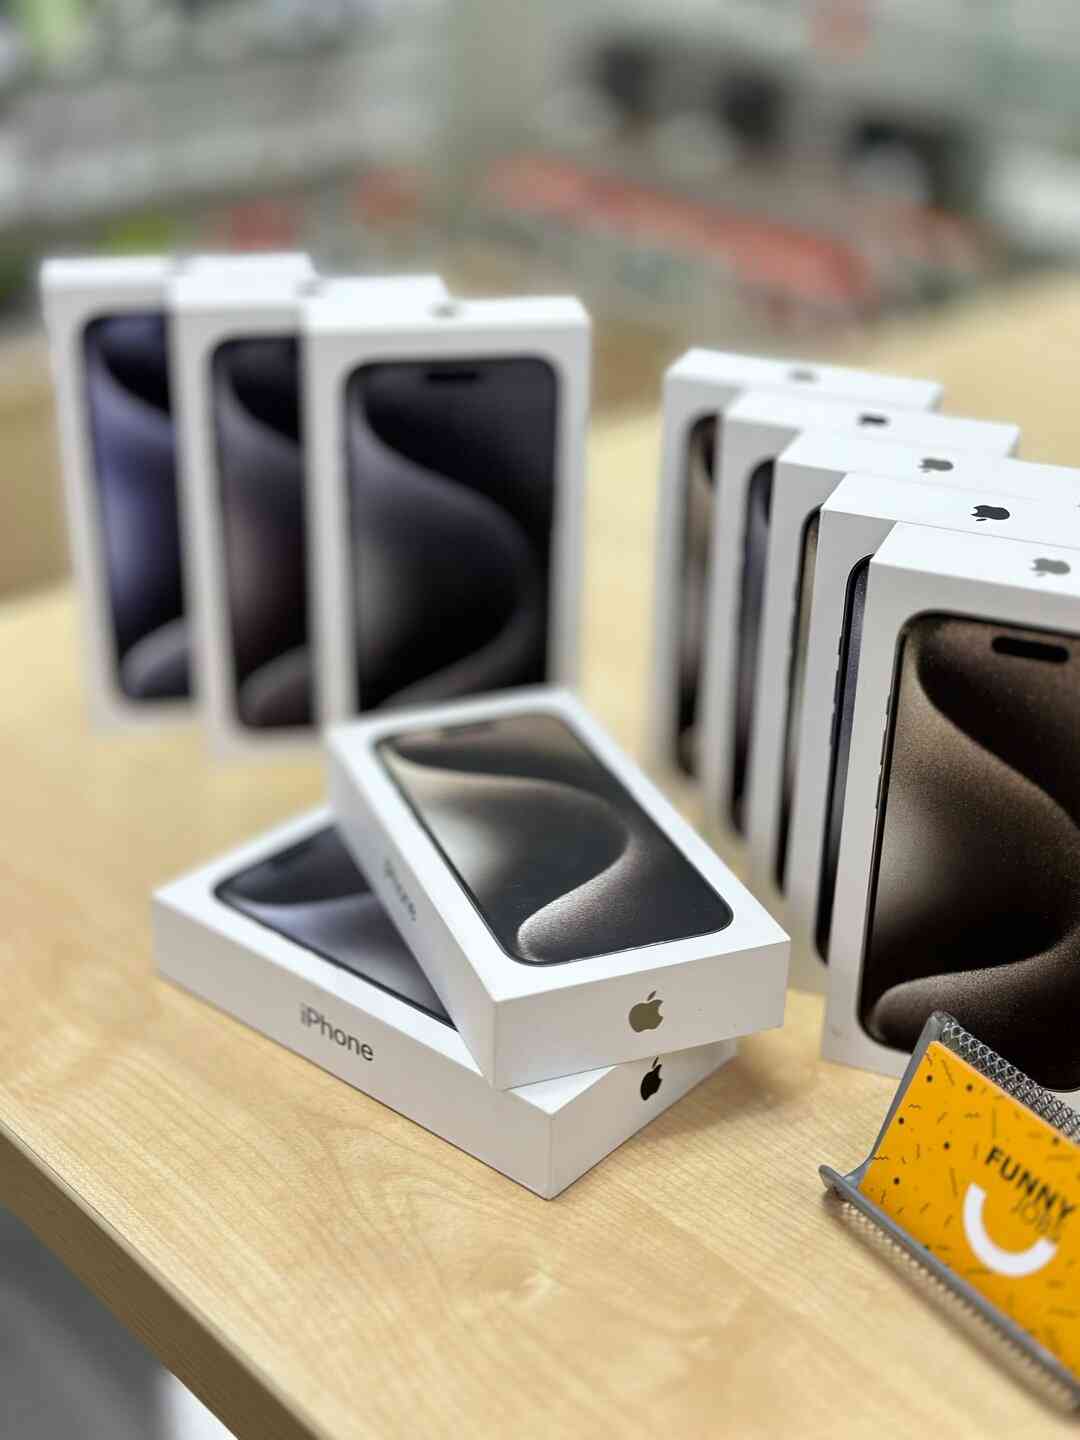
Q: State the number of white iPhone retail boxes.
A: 10